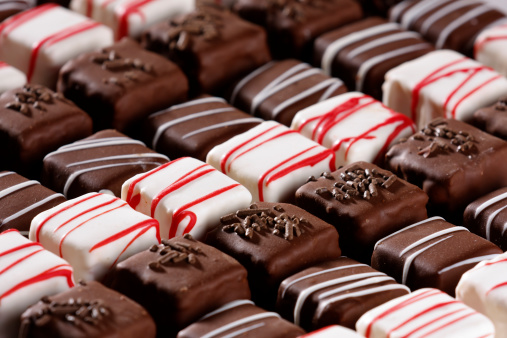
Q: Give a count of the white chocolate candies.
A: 13